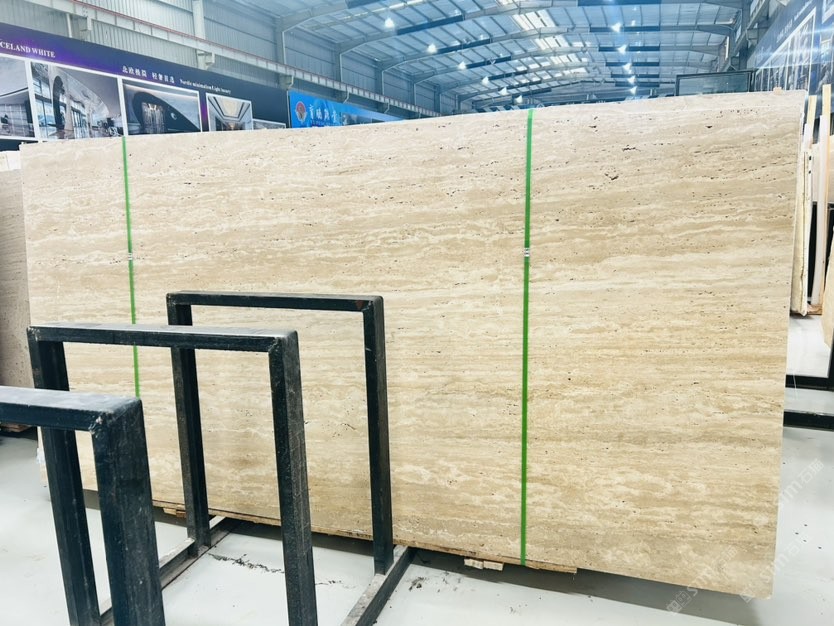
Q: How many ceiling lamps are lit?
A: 11